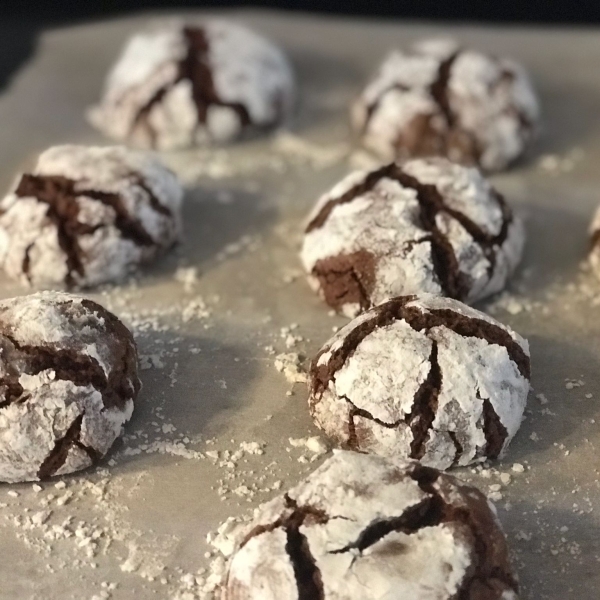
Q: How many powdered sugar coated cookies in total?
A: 8